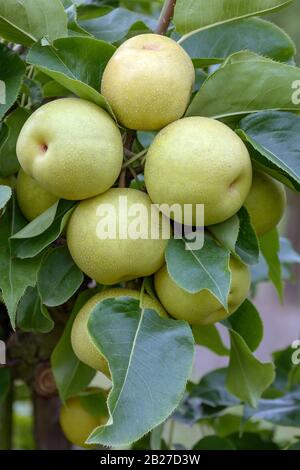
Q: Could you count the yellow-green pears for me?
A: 9